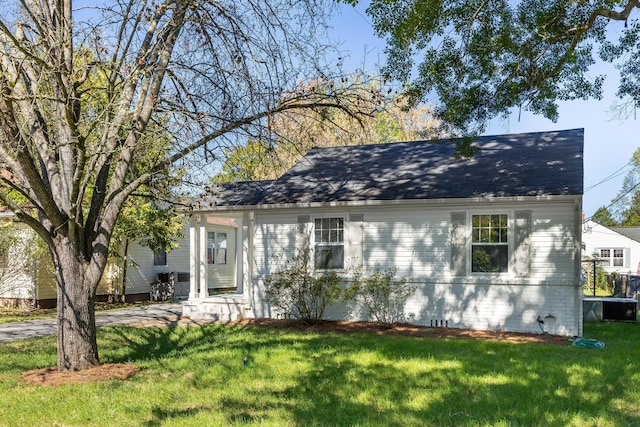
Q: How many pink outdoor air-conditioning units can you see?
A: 0